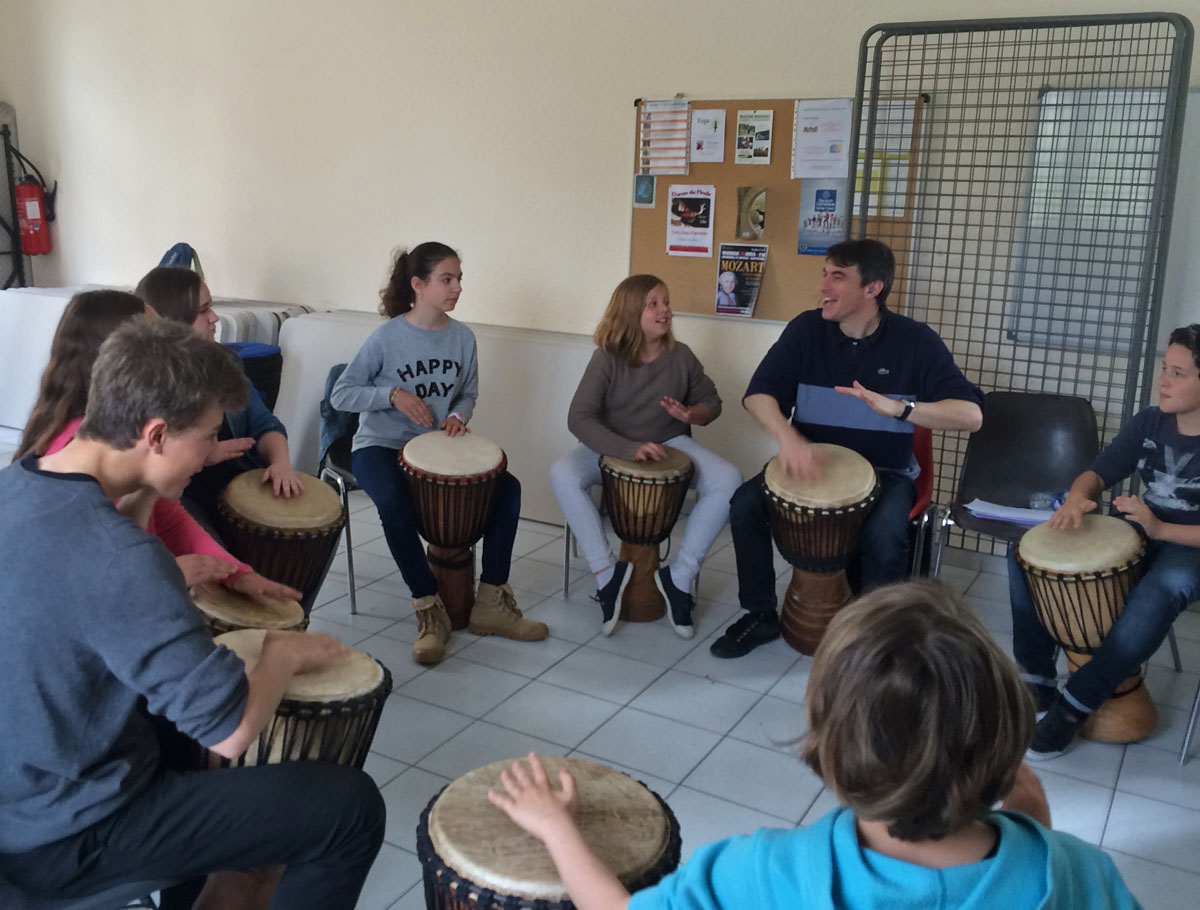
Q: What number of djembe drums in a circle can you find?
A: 8